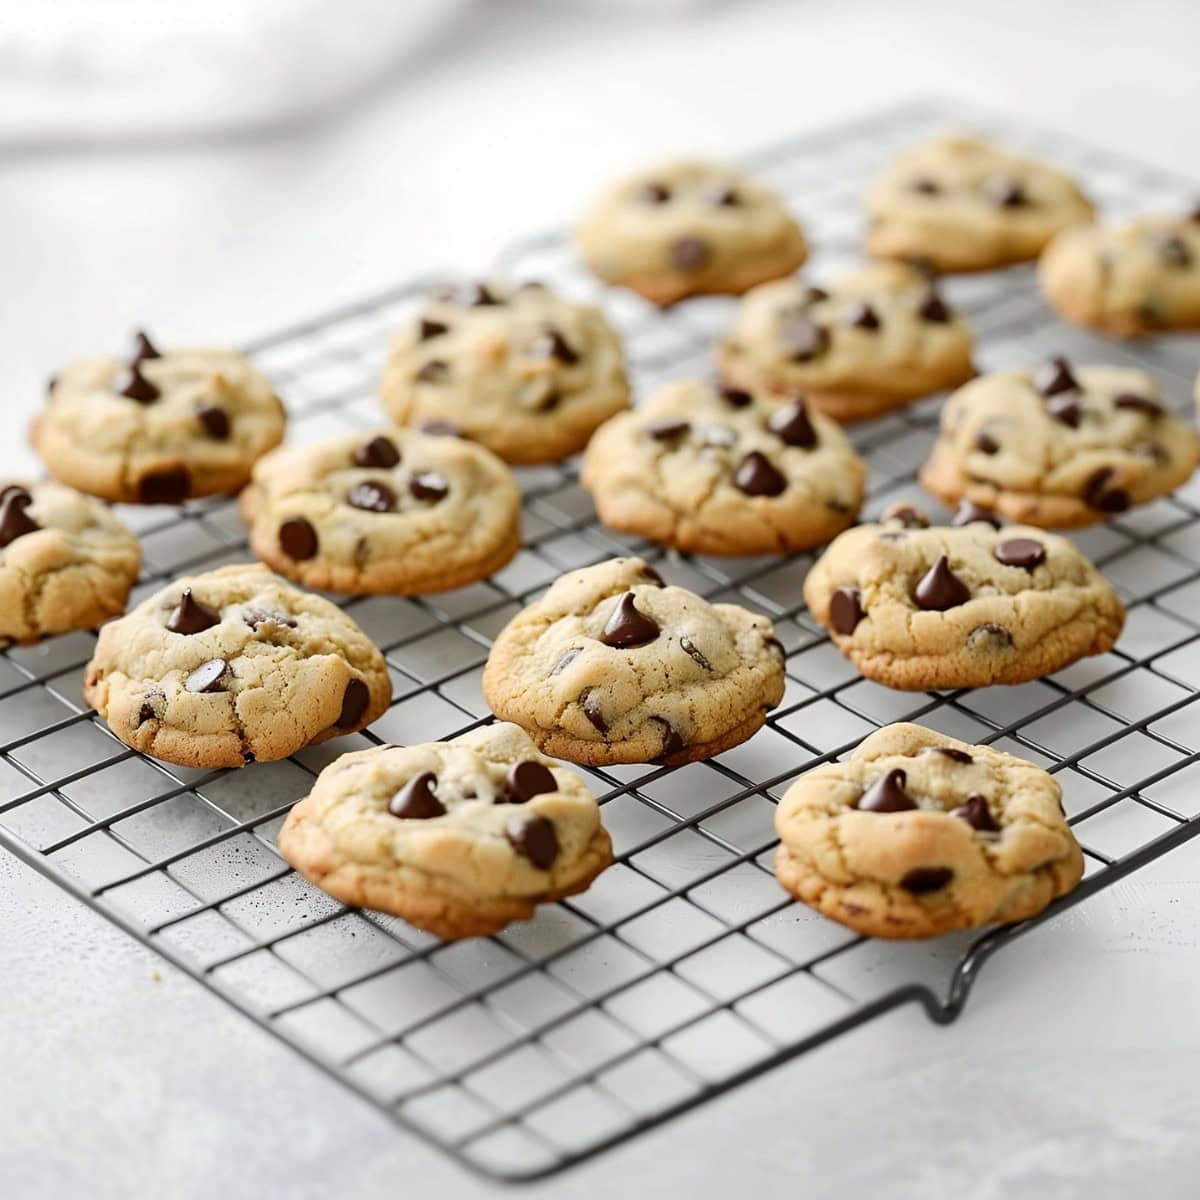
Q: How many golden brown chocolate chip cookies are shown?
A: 15